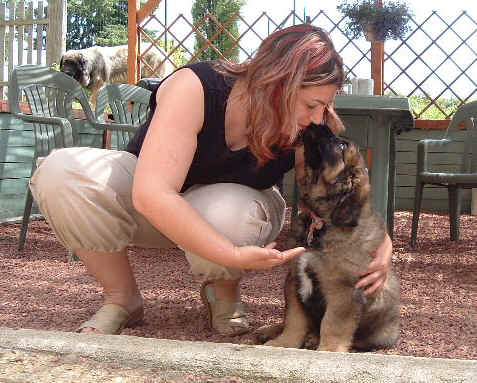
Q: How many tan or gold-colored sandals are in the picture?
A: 2